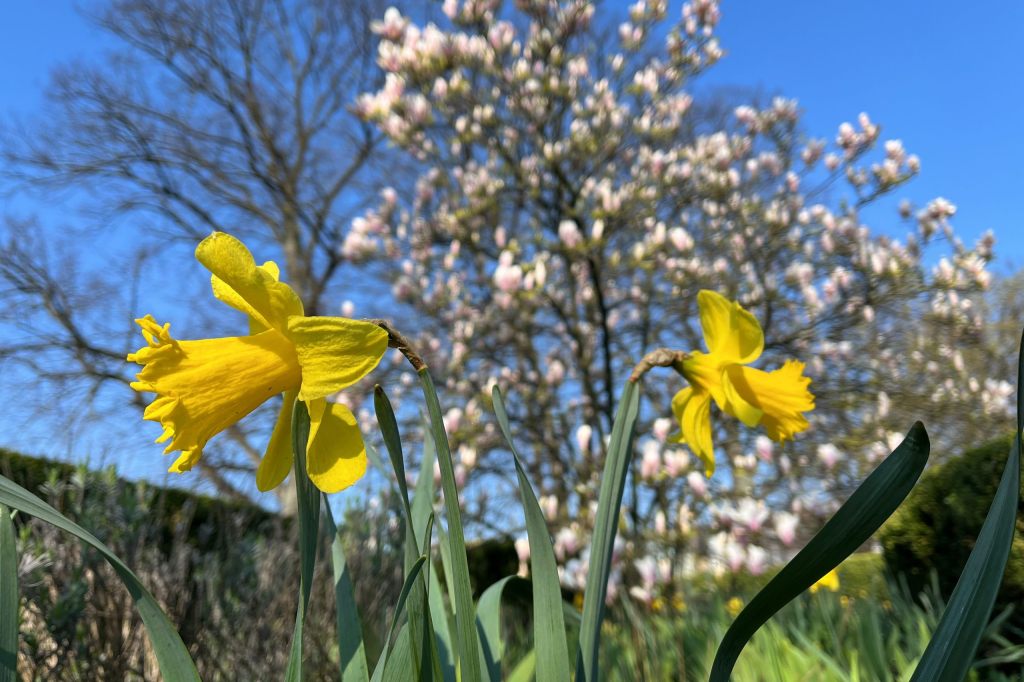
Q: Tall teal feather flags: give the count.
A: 0